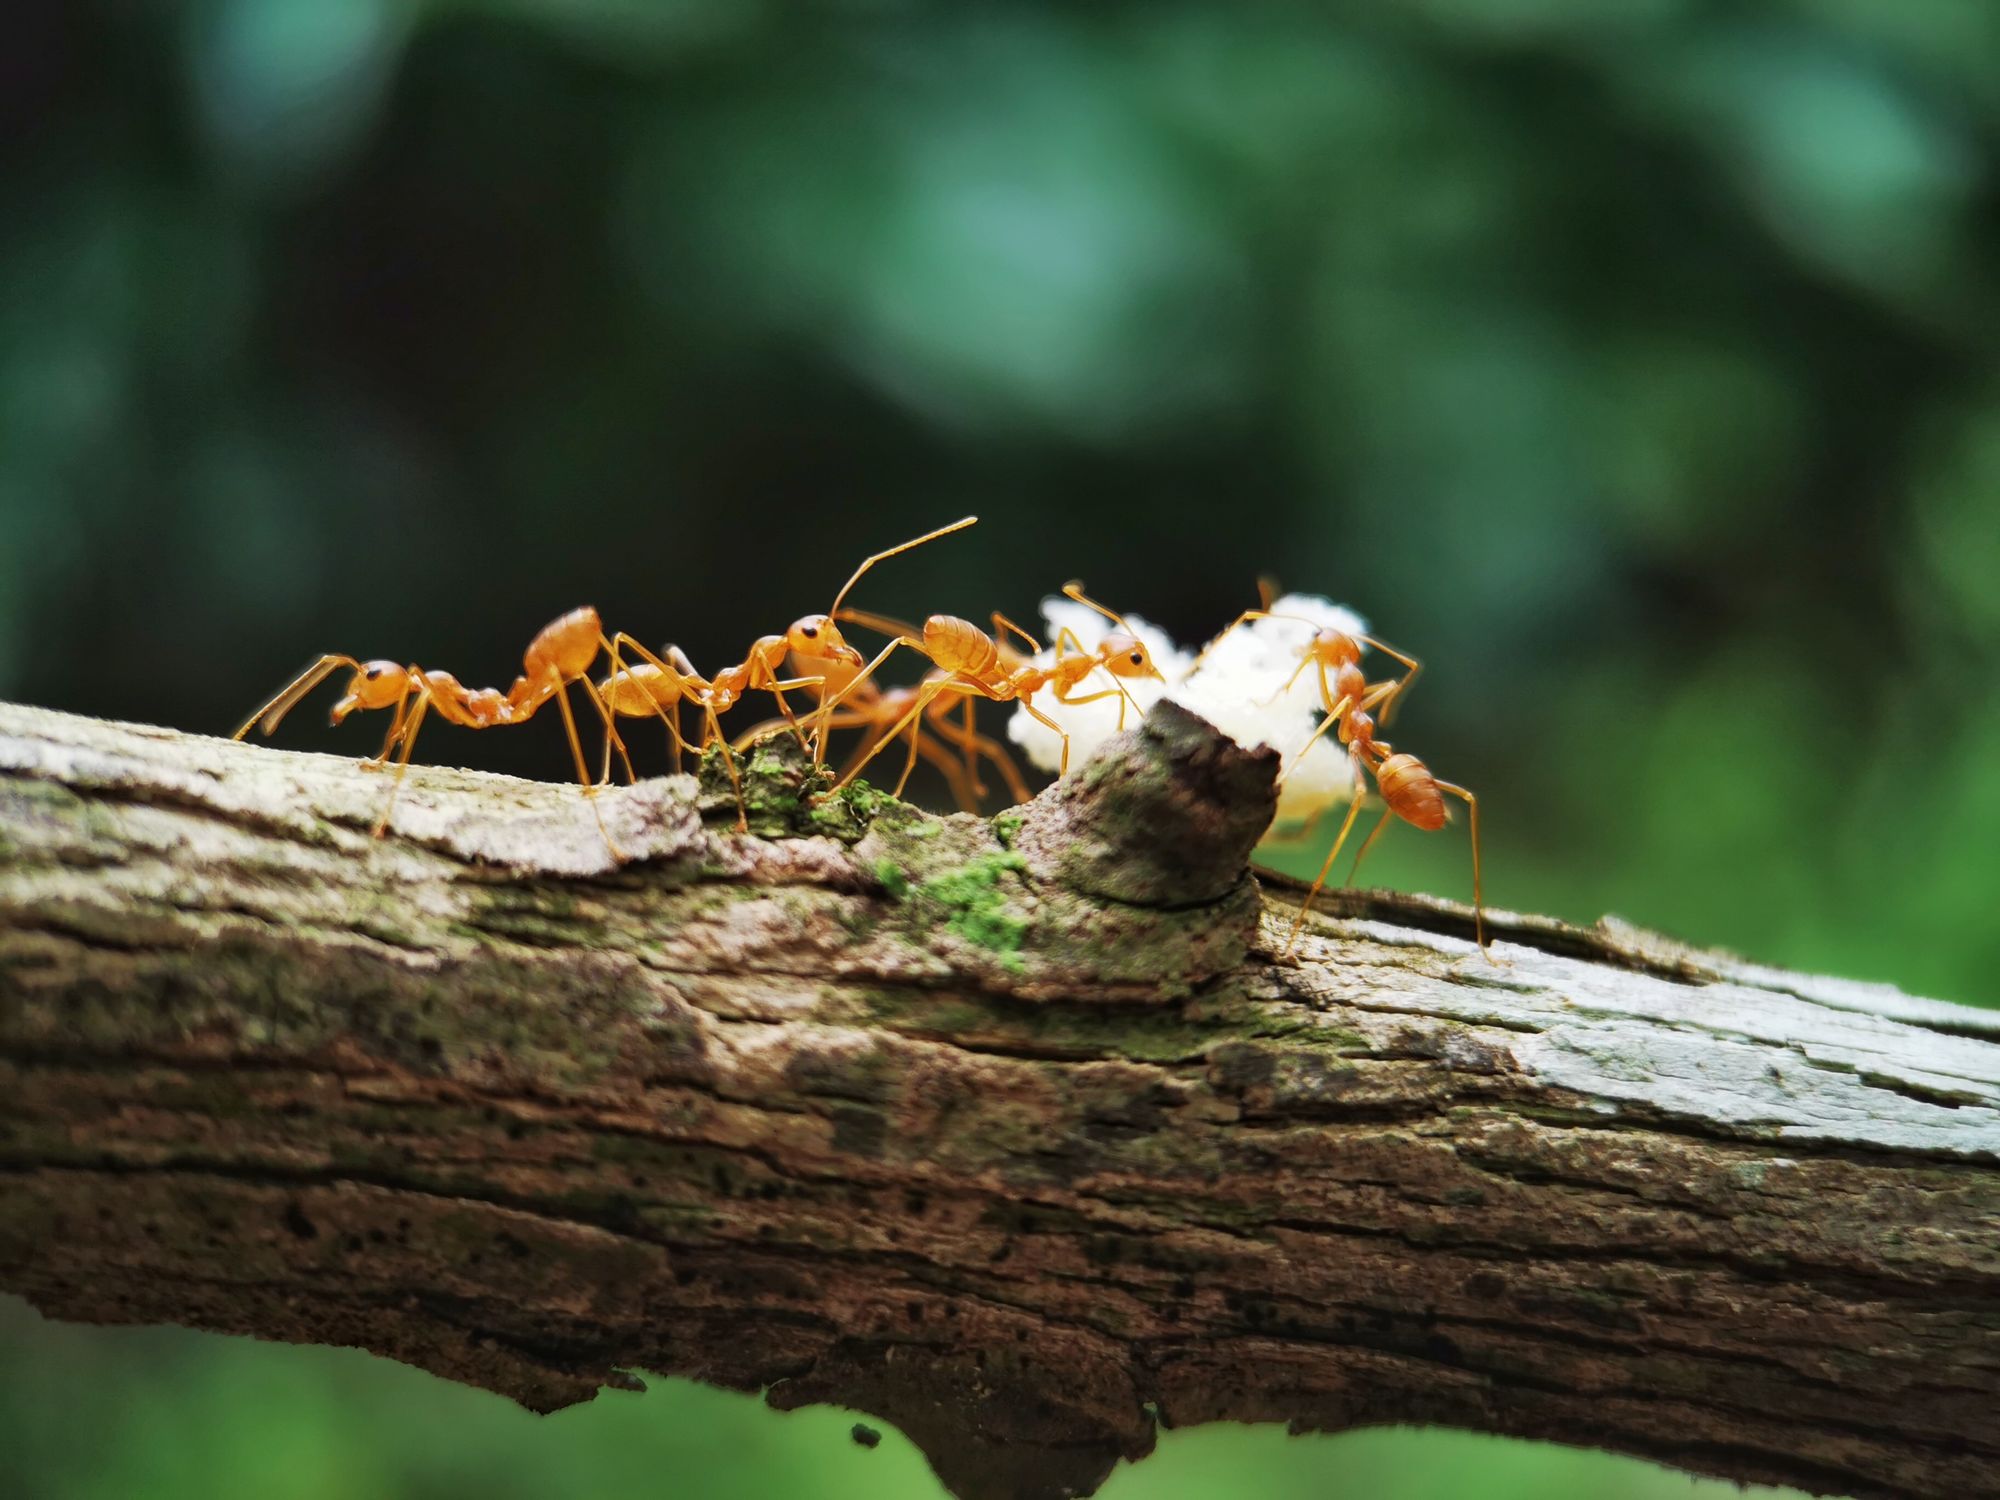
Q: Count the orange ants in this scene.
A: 5